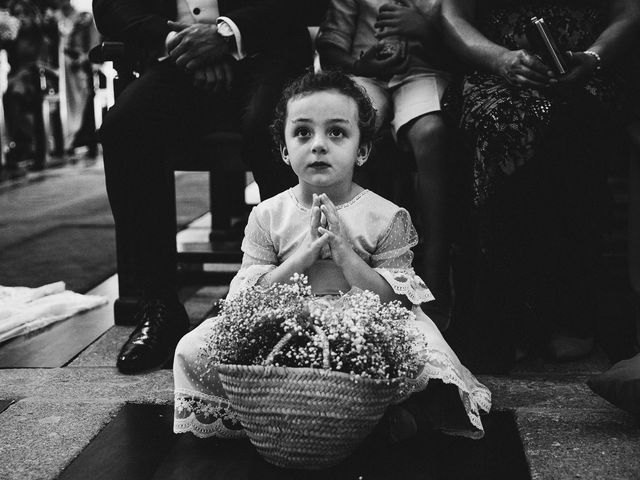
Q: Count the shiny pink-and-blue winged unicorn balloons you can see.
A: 0